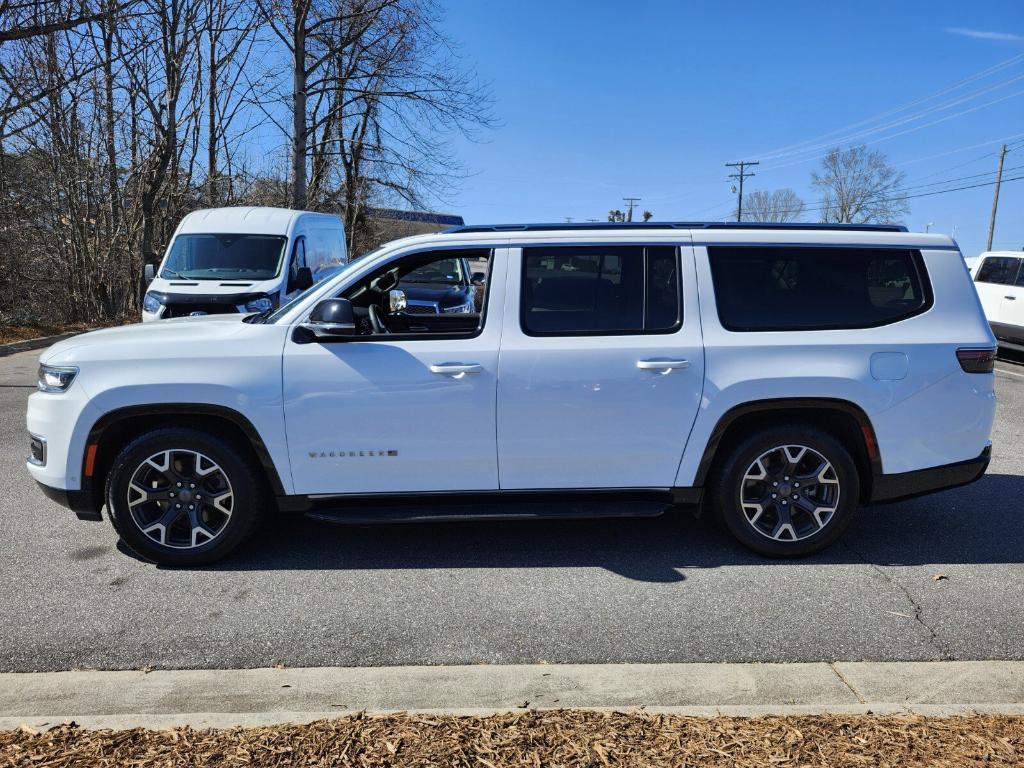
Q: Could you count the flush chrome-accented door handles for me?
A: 2